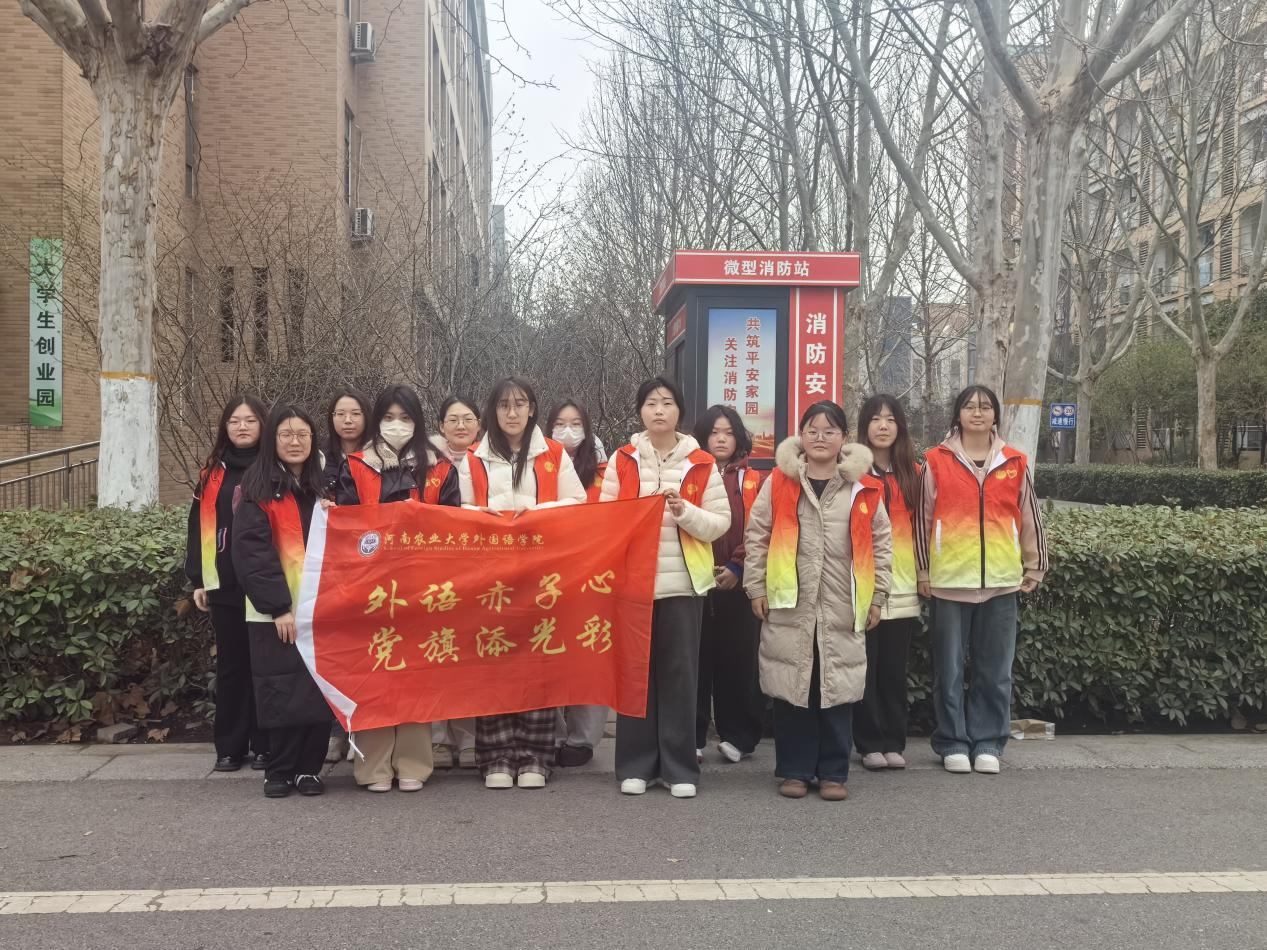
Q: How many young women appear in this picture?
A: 12